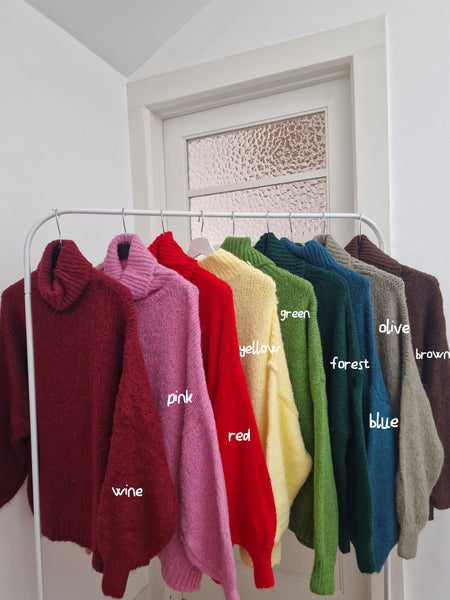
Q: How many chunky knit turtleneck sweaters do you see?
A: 9